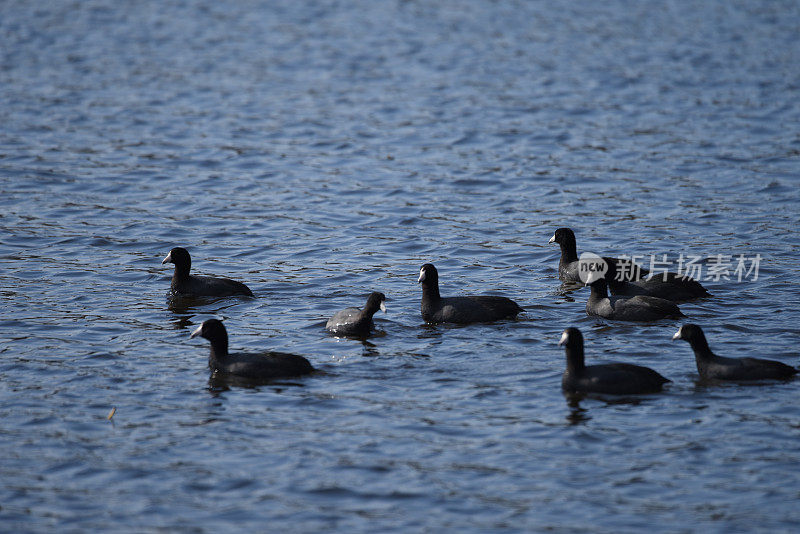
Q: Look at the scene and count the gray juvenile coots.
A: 1